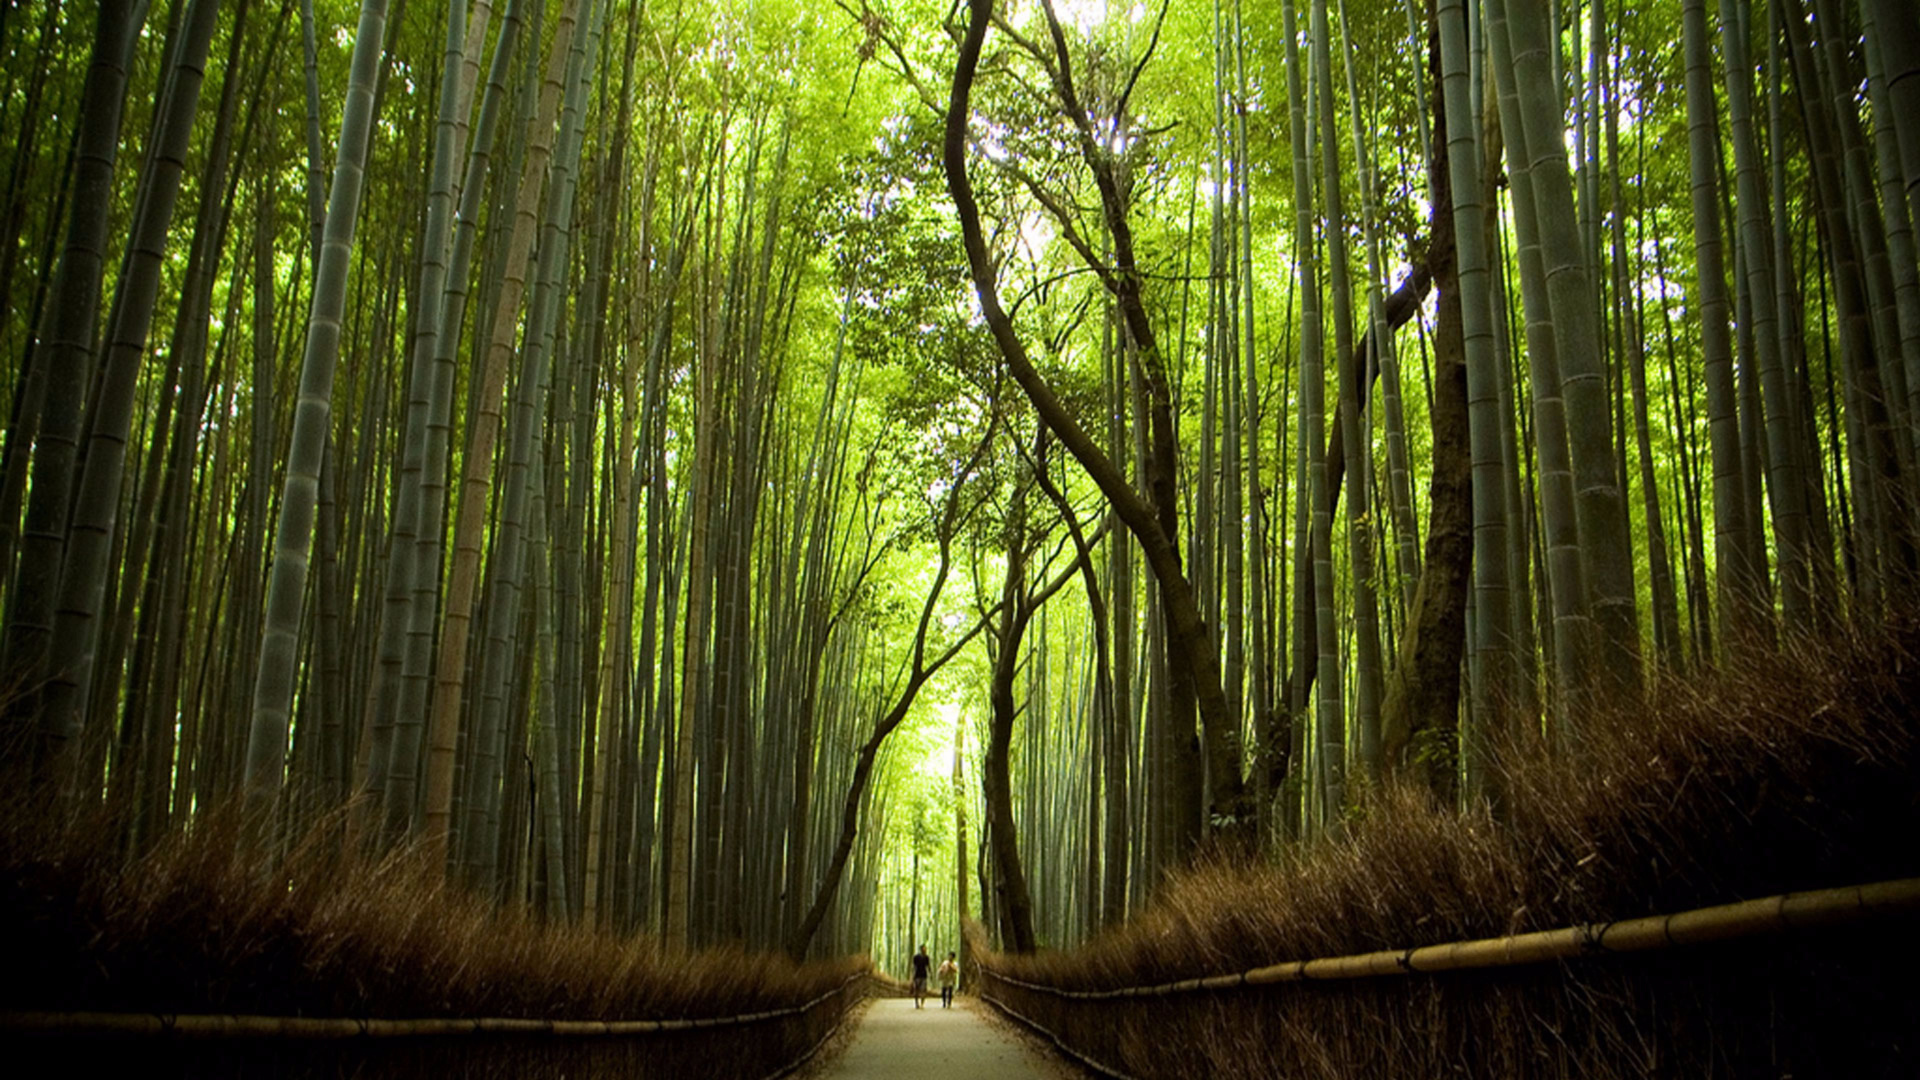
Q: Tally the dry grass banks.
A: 2